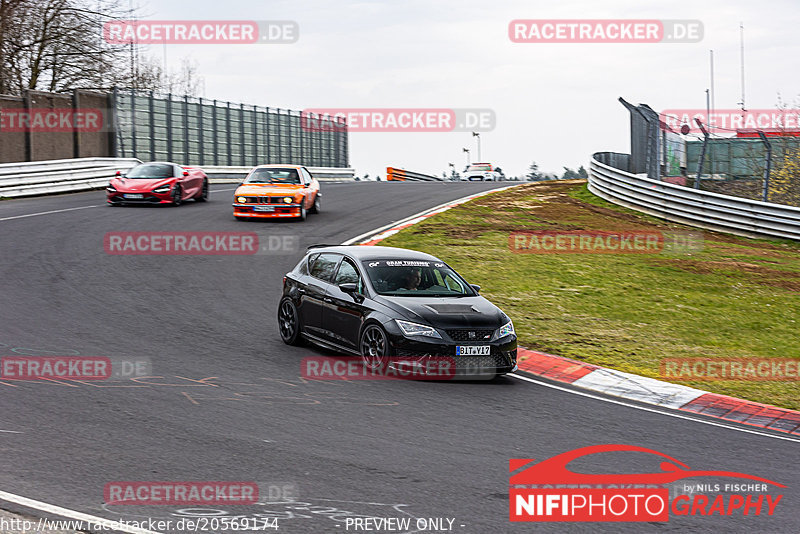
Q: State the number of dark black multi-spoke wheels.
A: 2